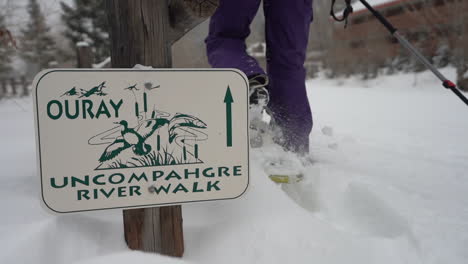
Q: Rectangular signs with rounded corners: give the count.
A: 1